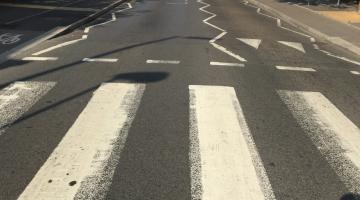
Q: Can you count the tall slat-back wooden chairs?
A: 0